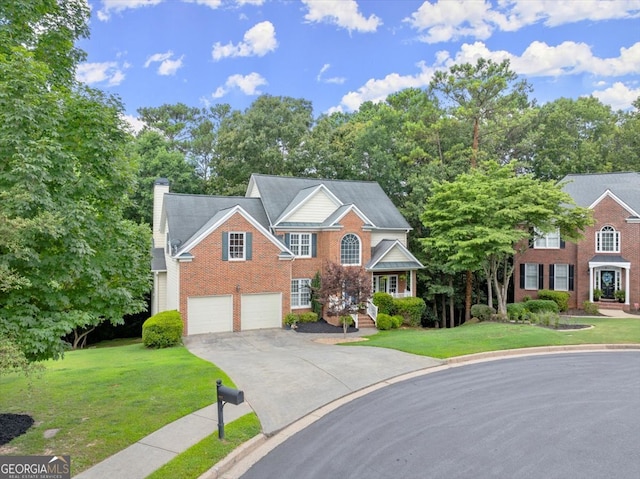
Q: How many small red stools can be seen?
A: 0